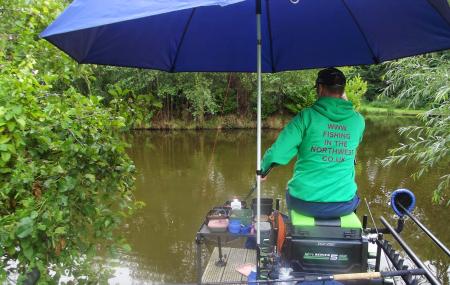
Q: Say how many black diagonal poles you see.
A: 2